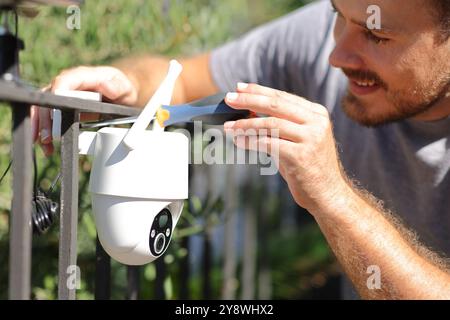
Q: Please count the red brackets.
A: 0